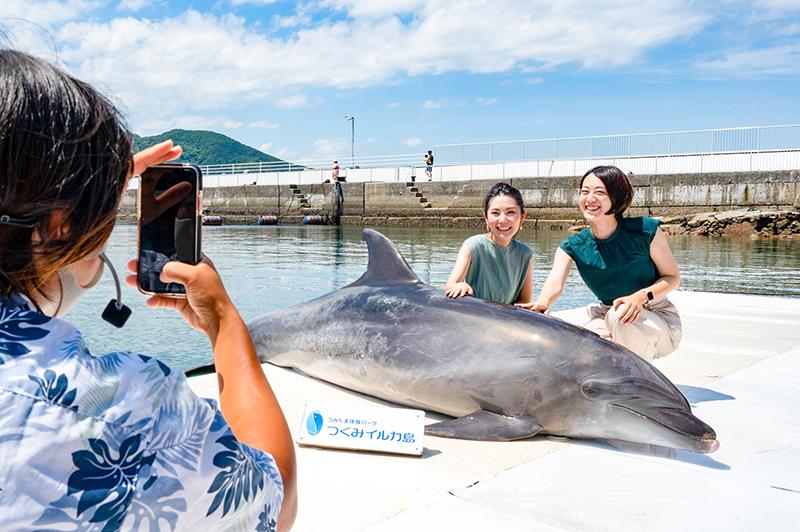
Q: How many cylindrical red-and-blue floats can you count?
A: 3